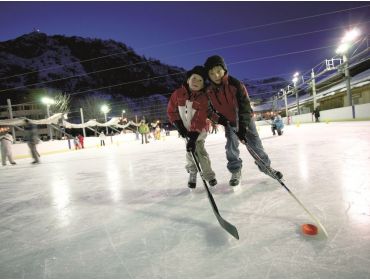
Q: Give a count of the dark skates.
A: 4